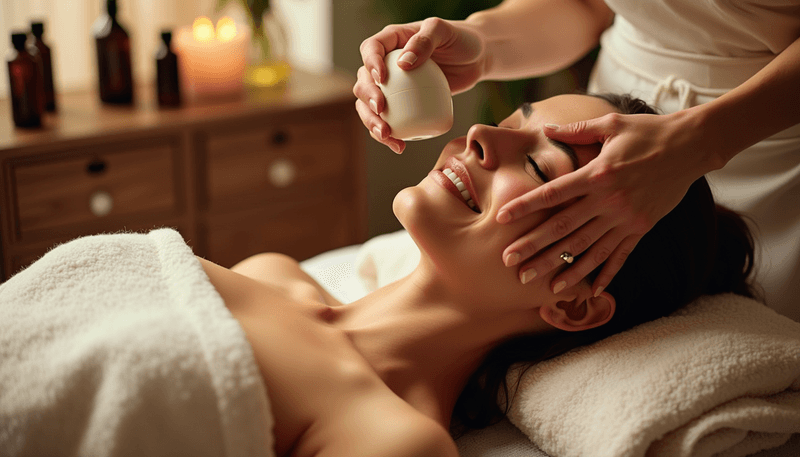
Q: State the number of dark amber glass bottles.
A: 4